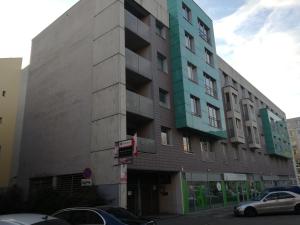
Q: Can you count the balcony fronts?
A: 4